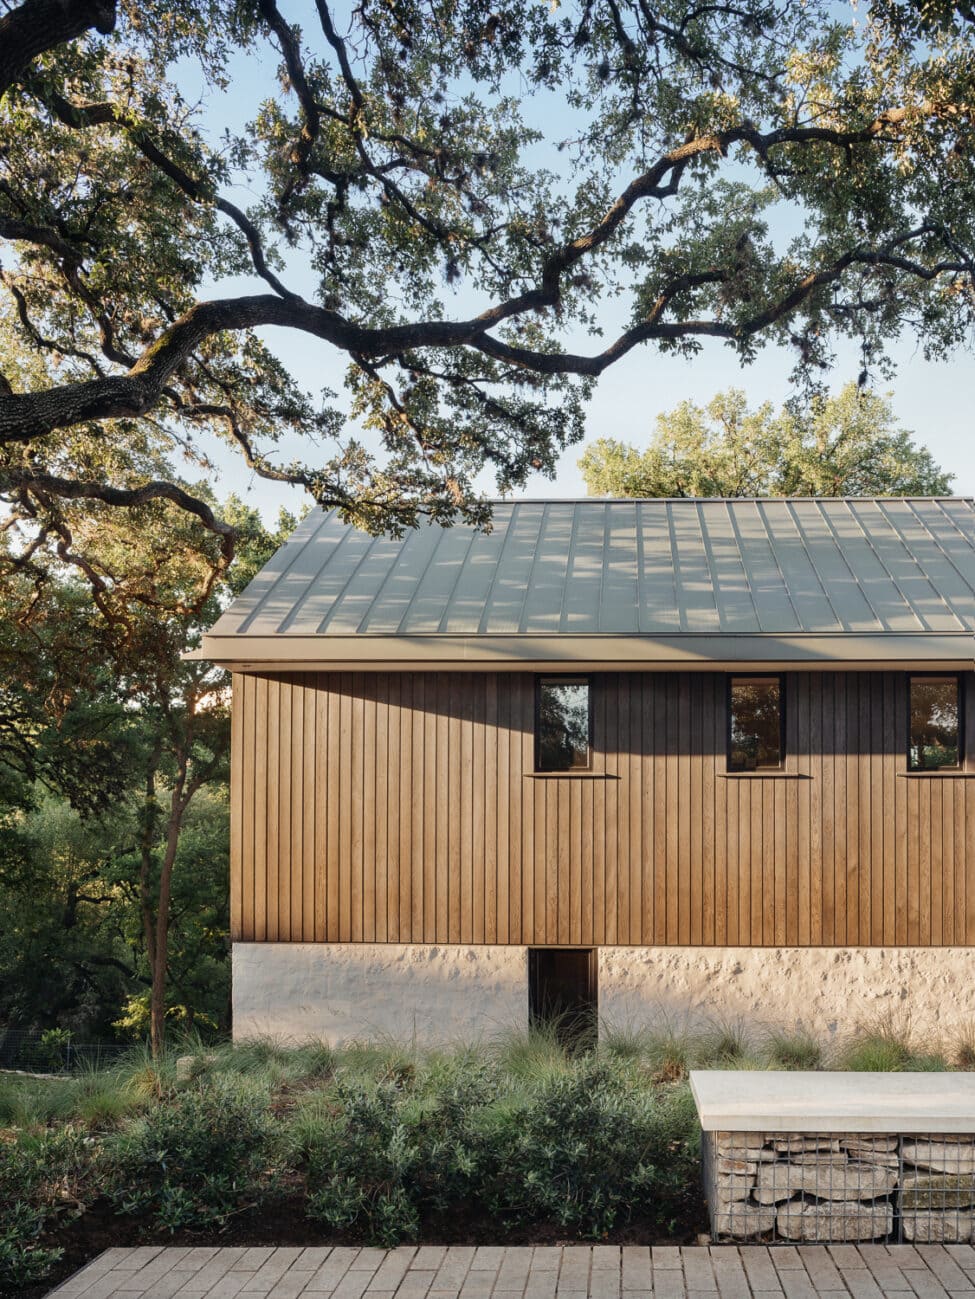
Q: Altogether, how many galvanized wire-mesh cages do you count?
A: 2